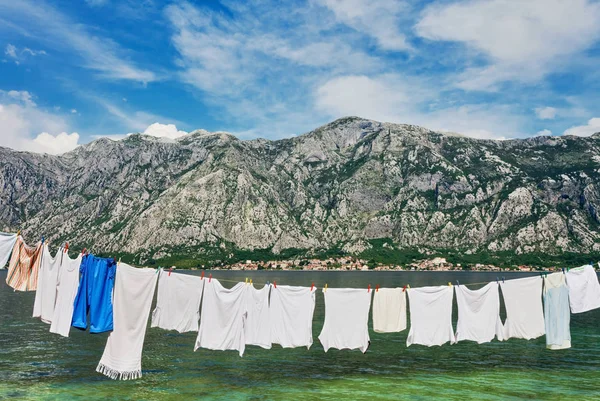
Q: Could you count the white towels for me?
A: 1